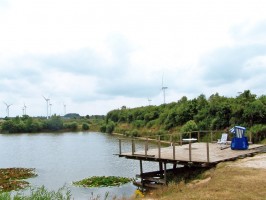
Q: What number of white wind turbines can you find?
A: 8